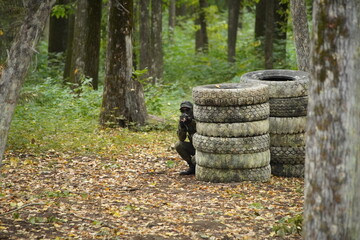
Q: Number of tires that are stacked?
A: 12